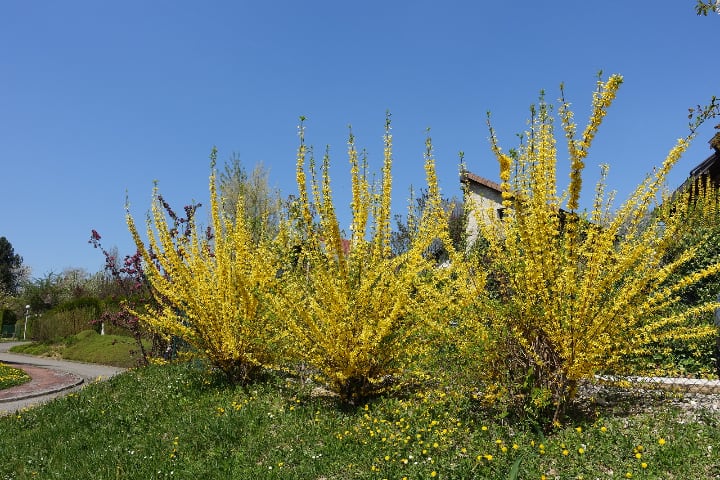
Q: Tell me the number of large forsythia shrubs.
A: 3